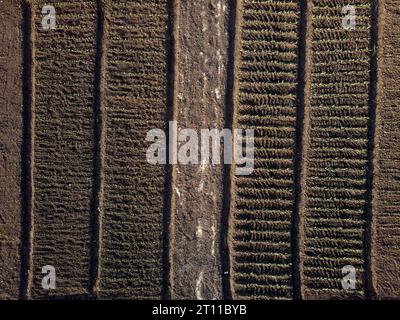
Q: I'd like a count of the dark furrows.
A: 6